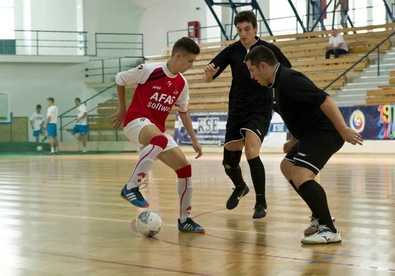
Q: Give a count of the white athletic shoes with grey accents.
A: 2